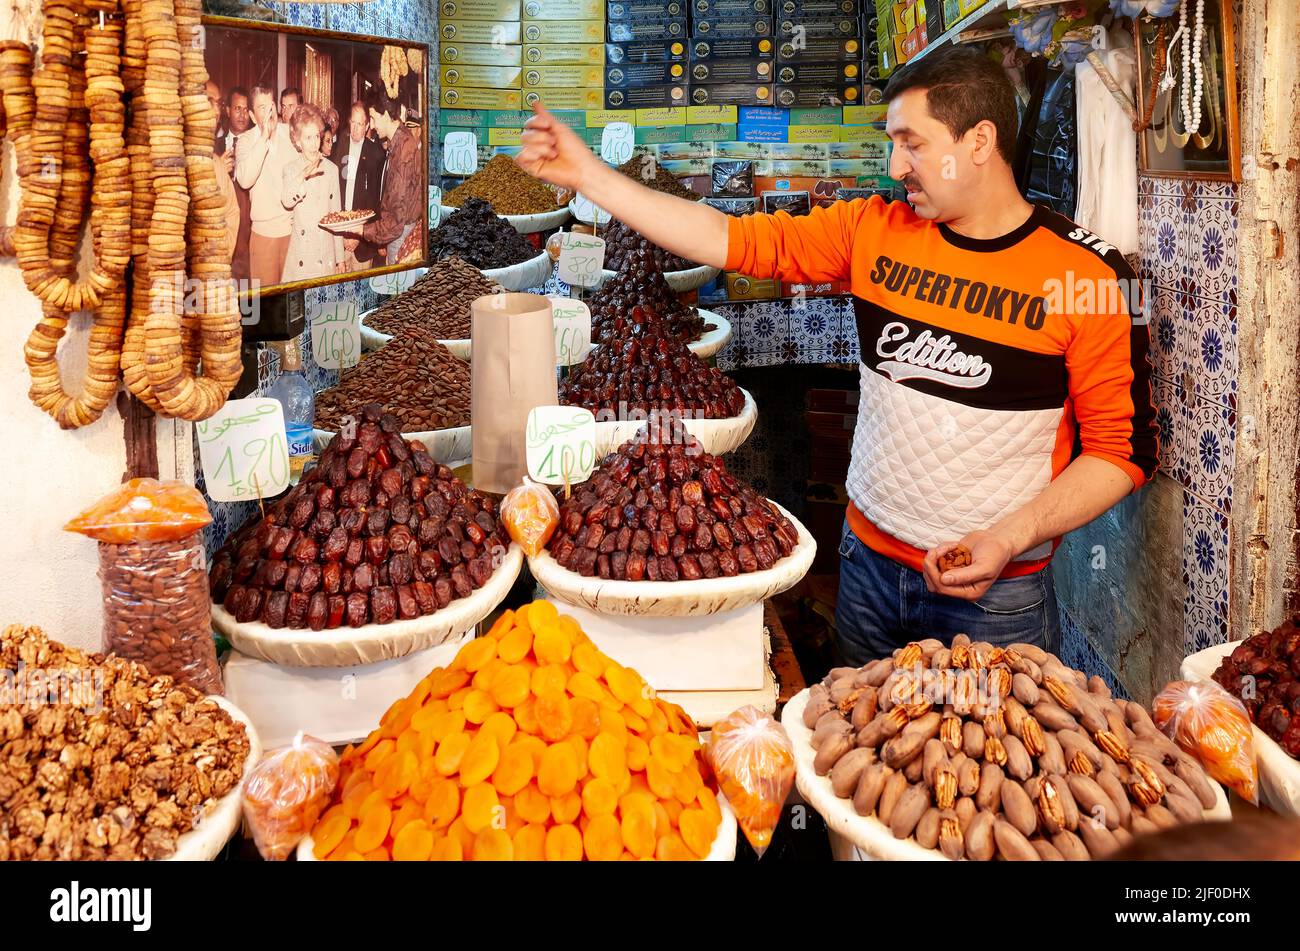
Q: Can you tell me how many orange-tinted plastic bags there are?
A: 5